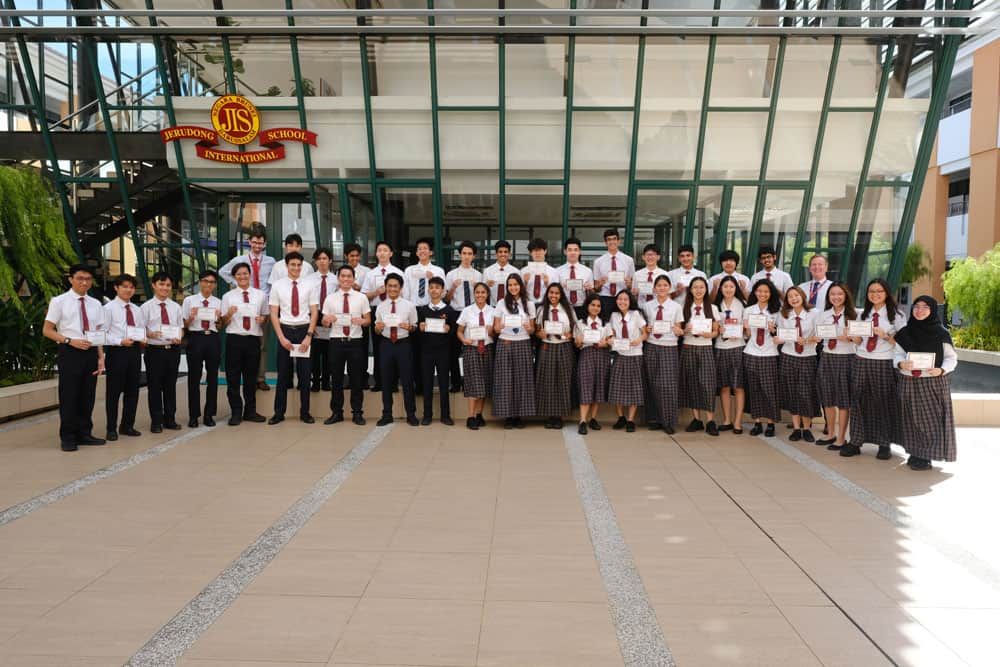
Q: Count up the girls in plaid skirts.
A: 13